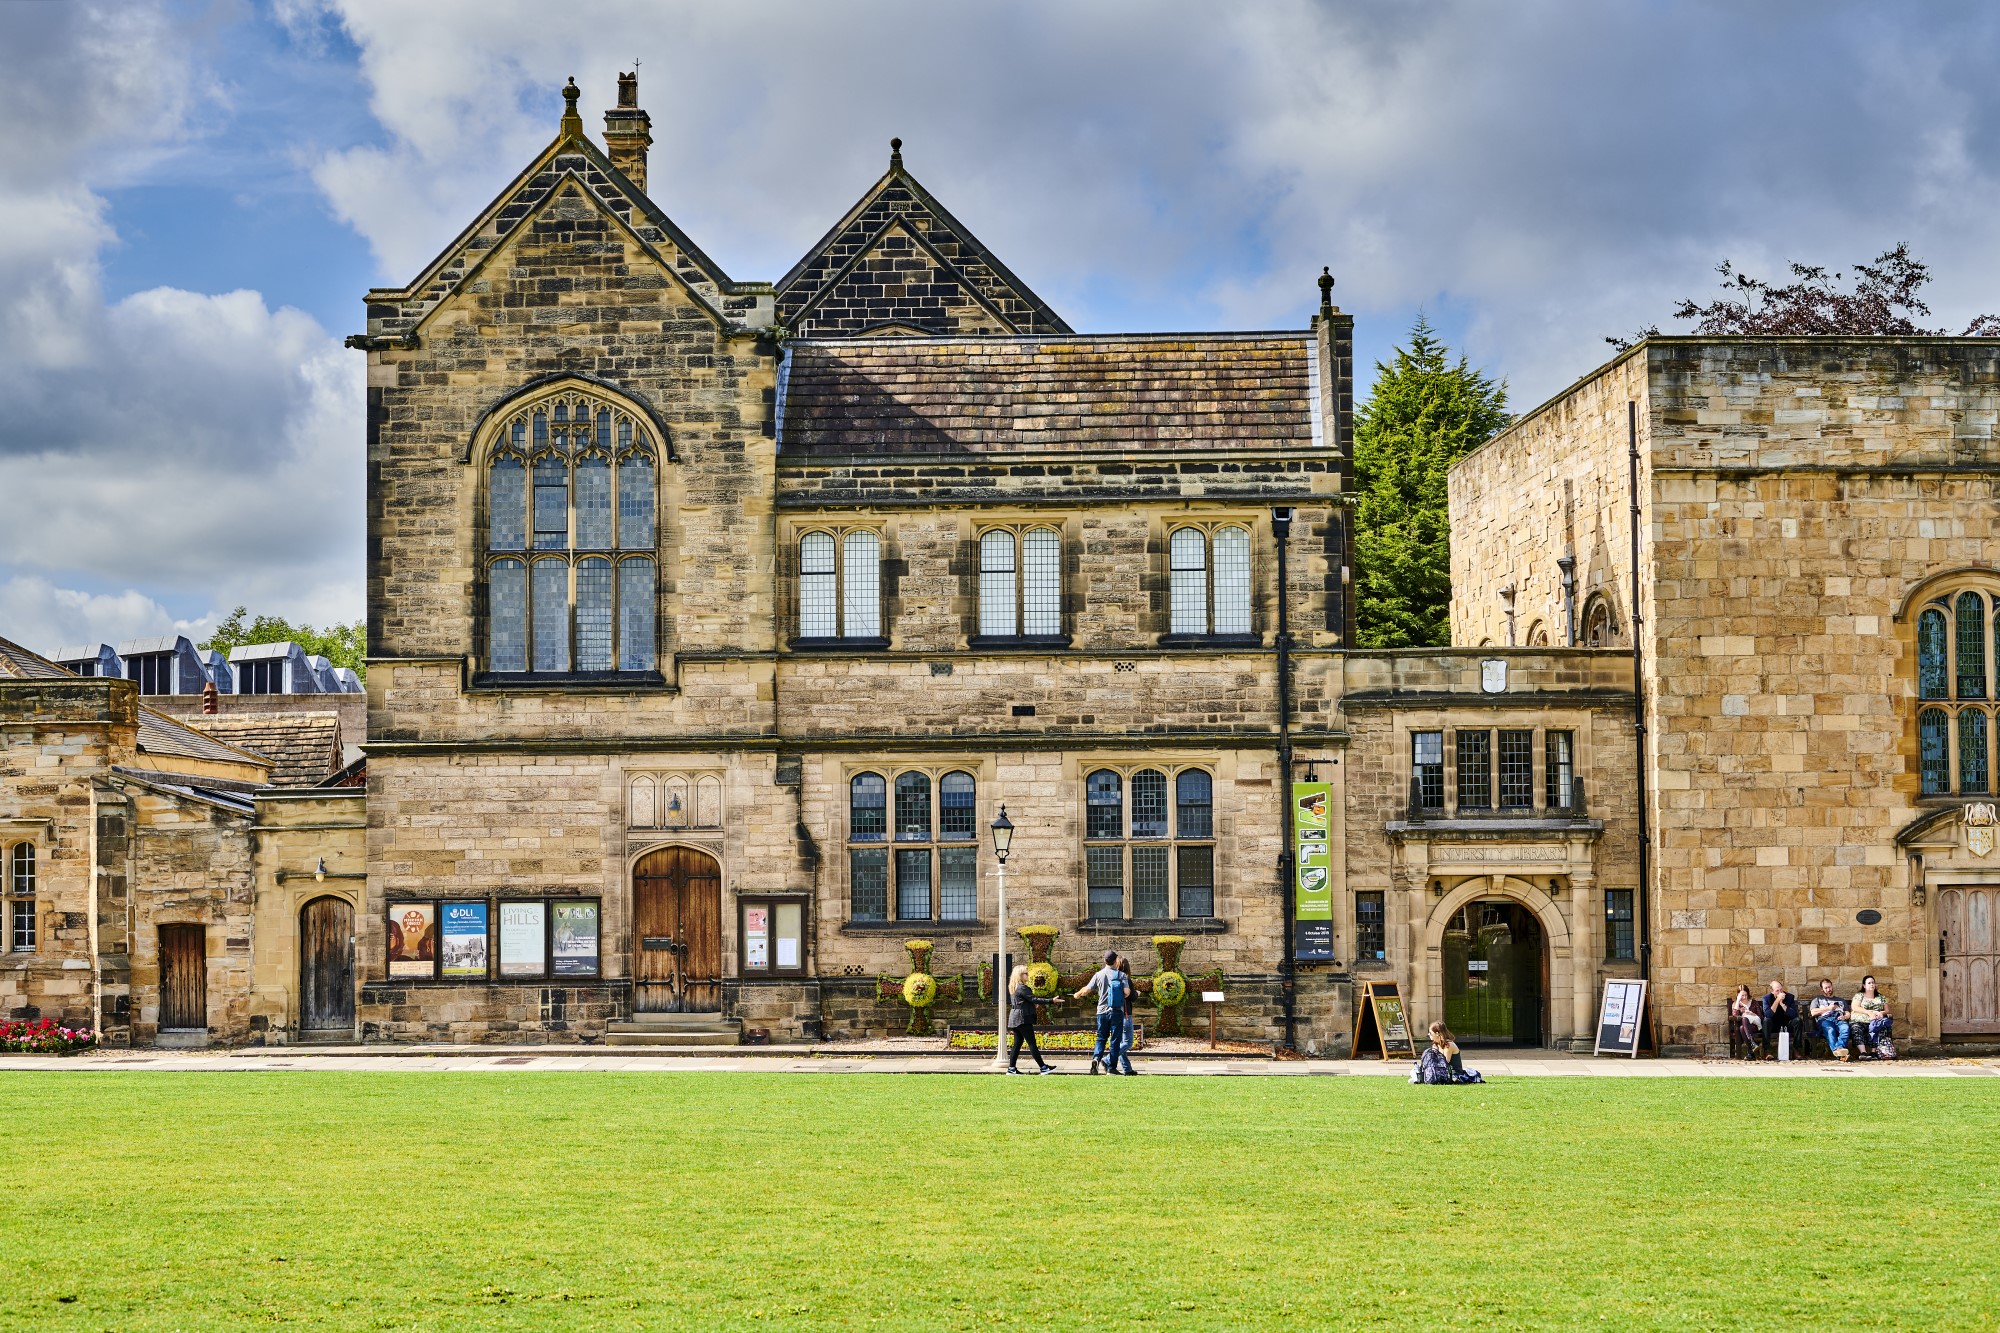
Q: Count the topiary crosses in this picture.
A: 3